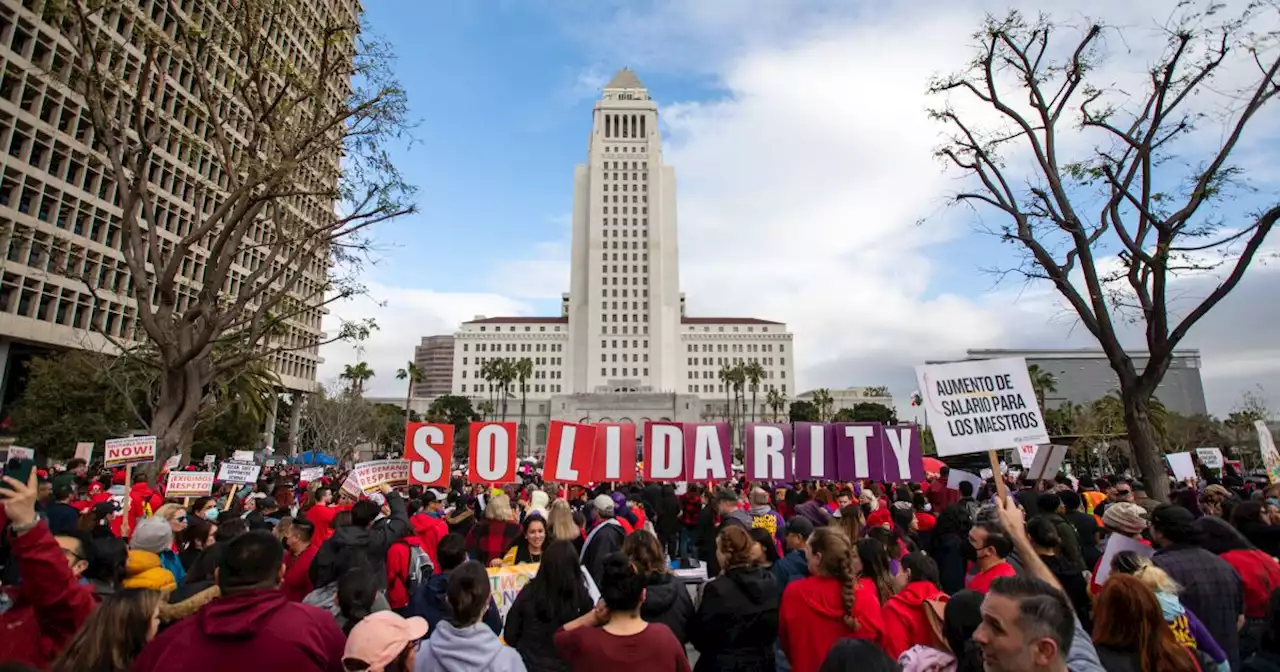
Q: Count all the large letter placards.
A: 10